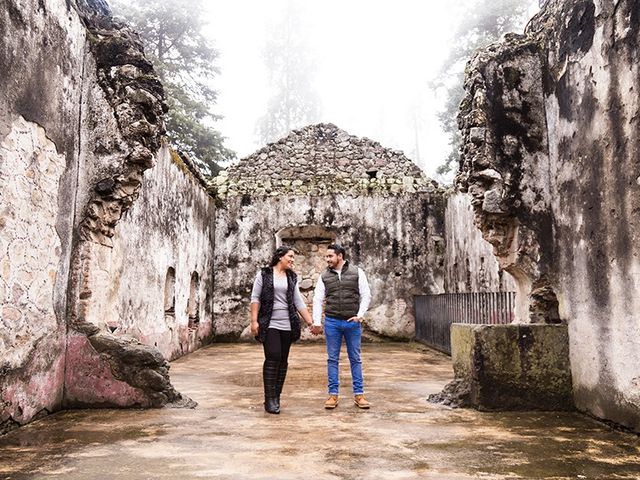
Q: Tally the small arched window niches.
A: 2